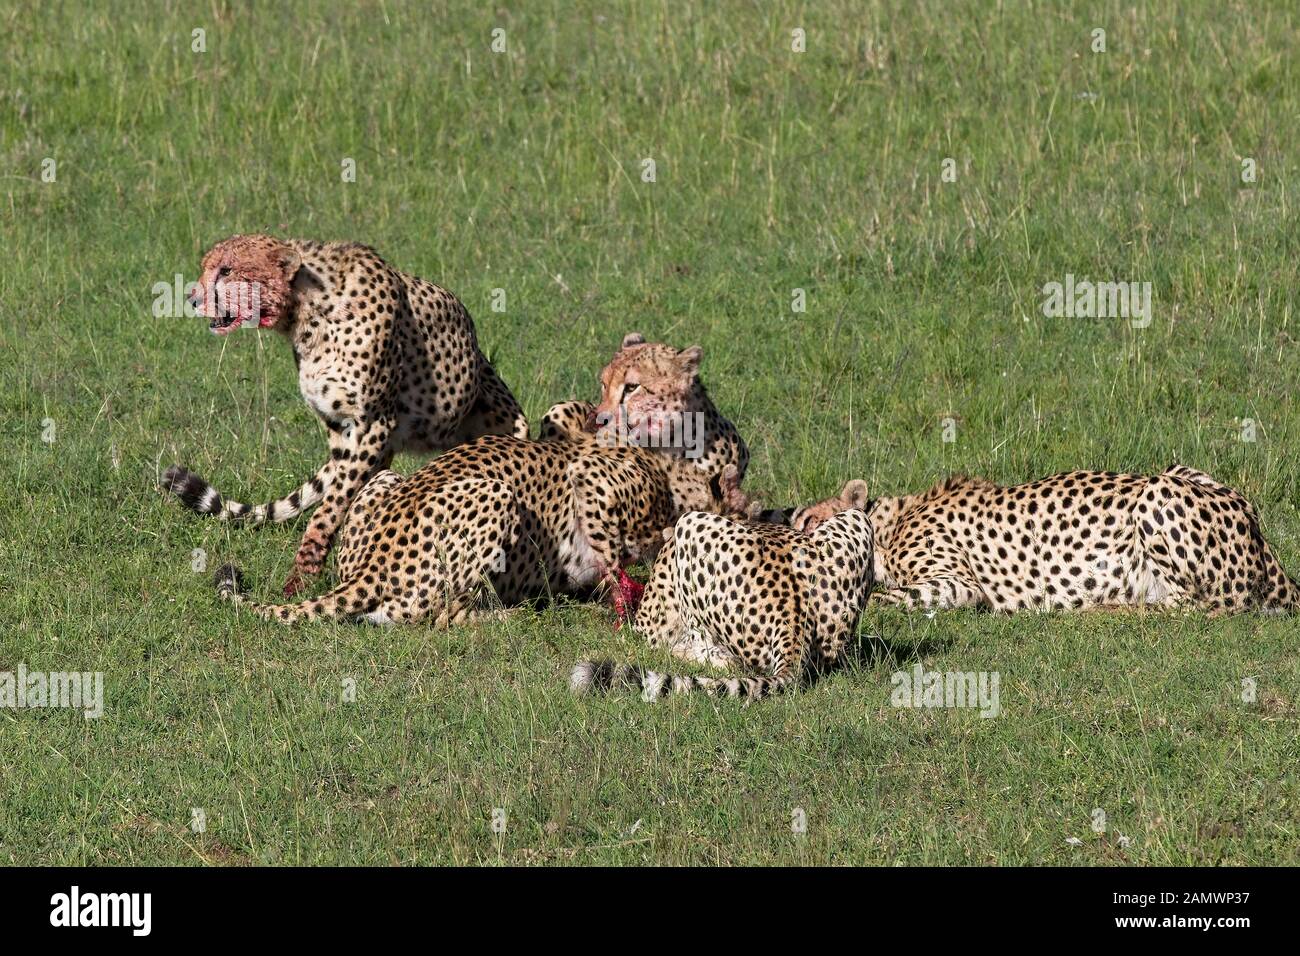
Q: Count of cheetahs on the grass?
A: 5